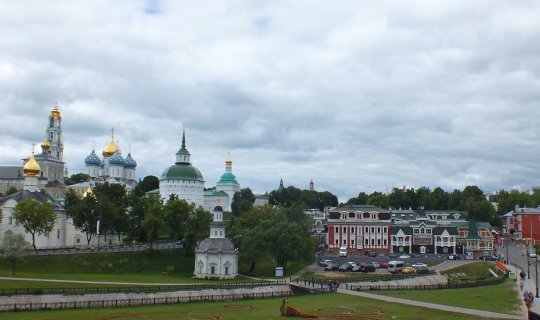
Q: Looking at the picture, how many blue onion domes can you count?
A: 3